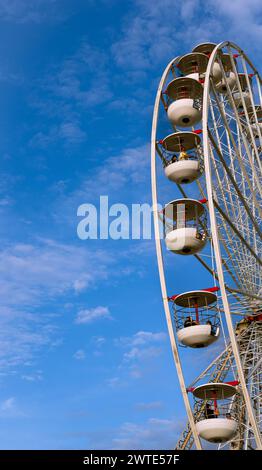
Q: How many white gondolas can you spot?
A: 10